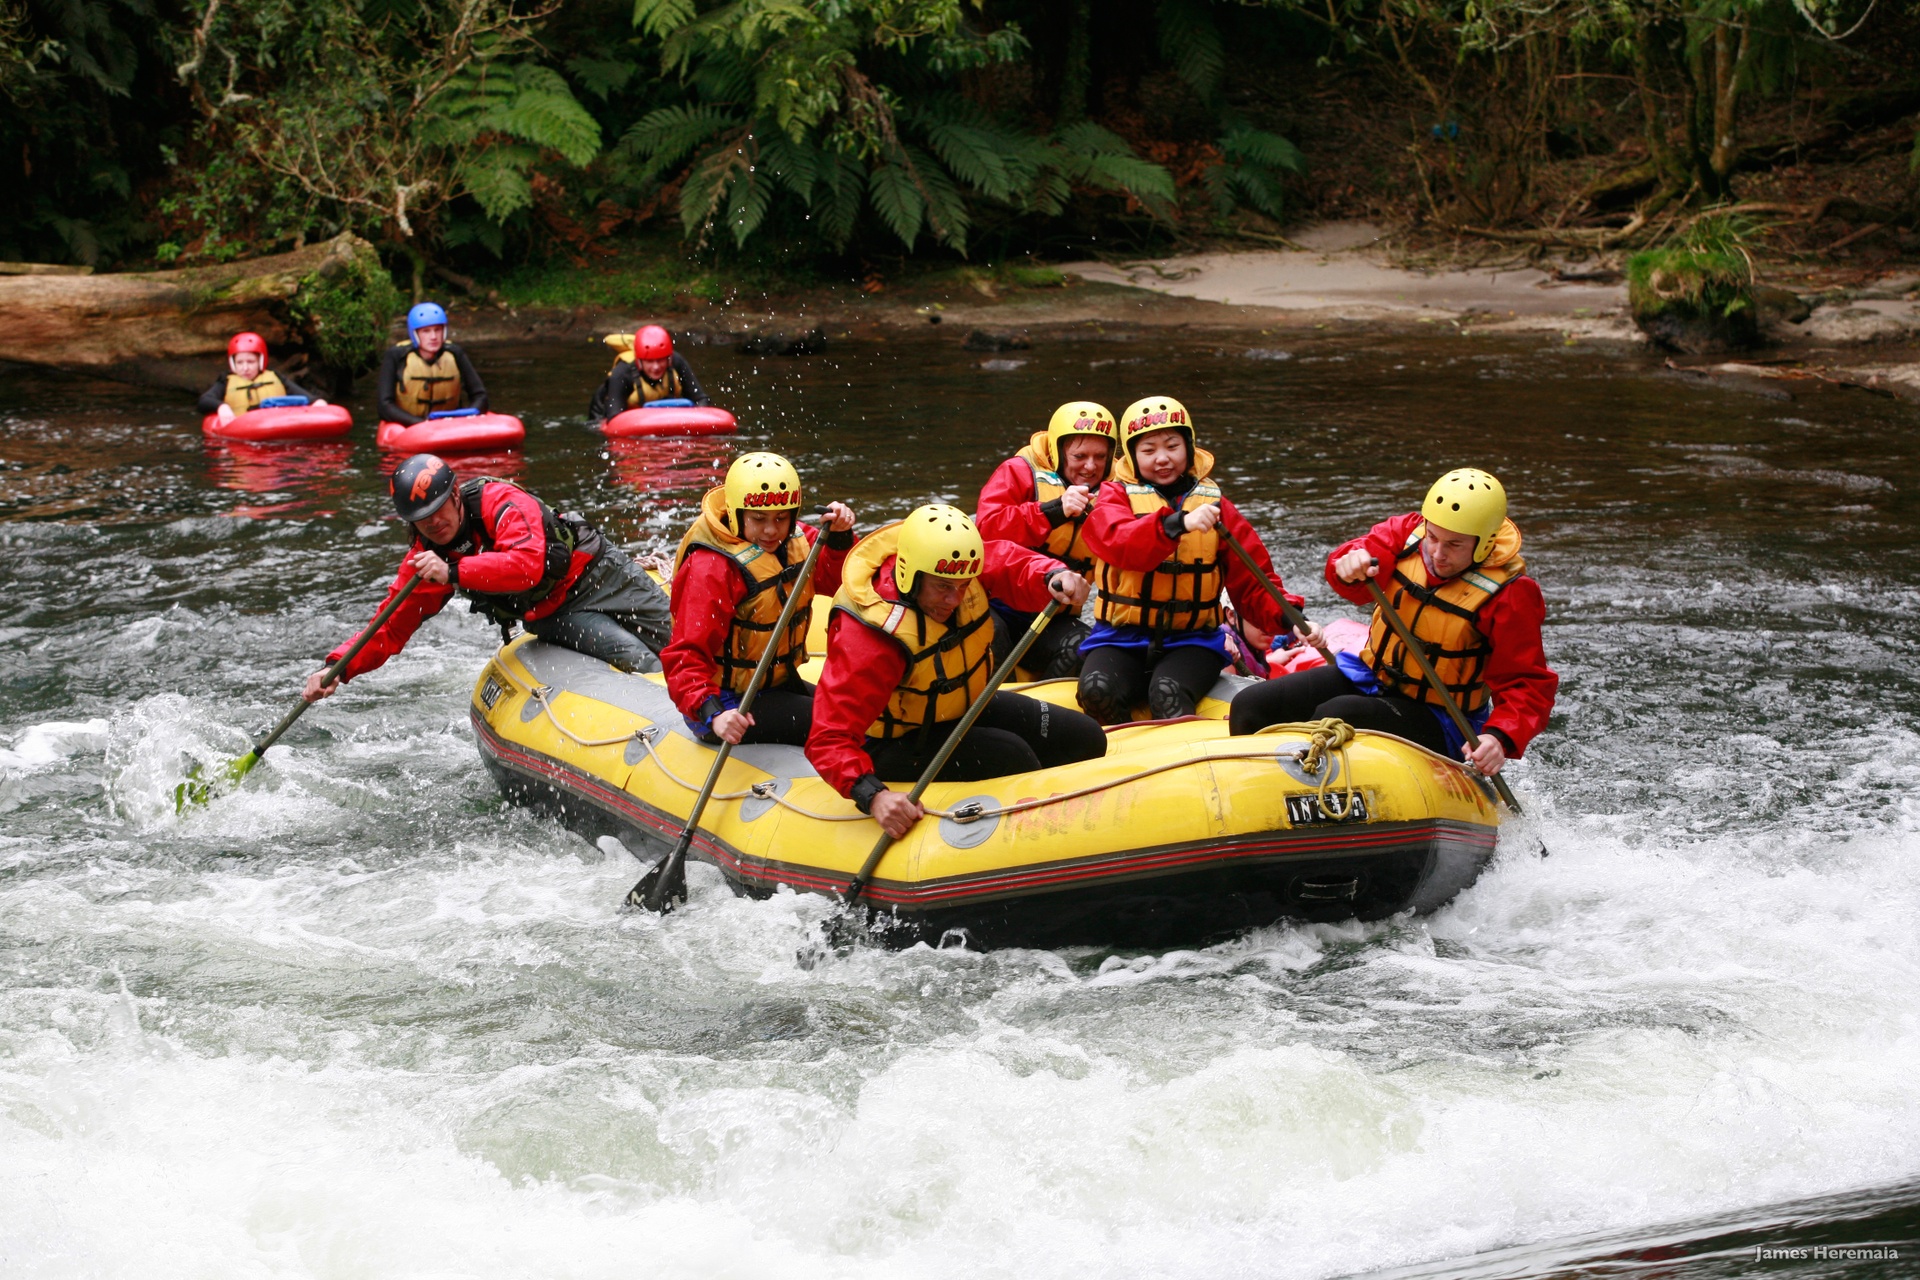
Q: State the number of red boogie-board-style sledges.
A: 3